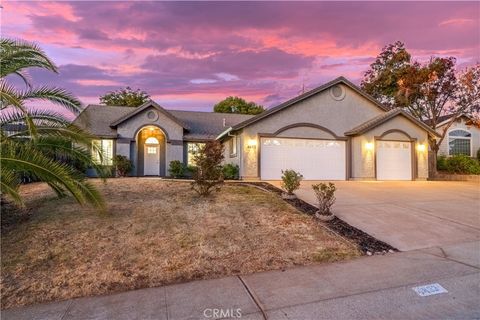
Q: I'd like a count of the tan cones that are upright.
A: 0